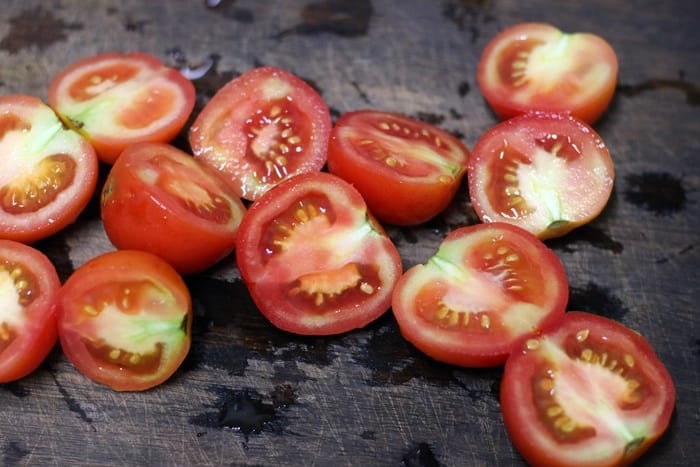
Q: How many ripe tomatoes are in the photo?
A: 12